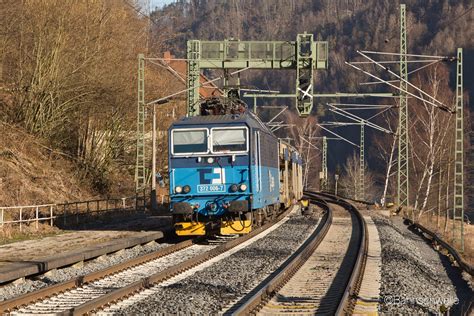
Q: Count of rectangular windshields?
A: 2